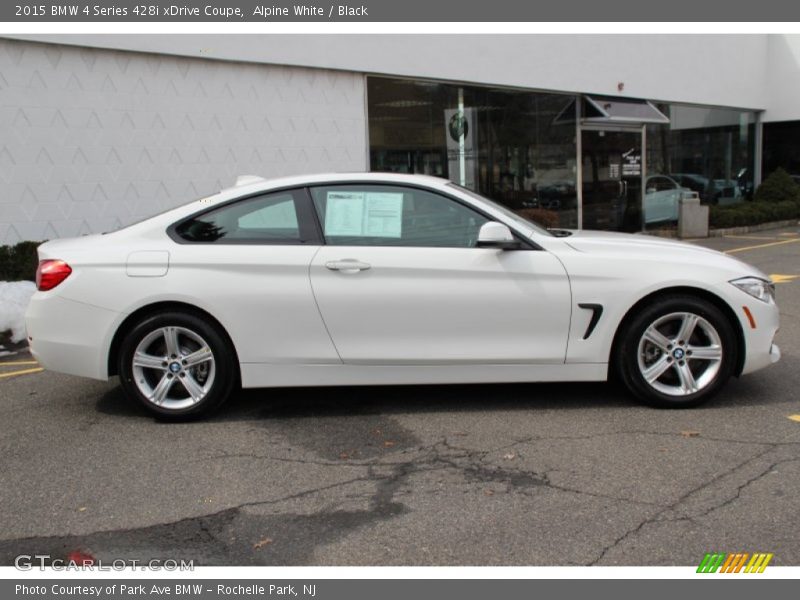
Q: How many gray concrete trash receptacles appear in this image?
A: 1